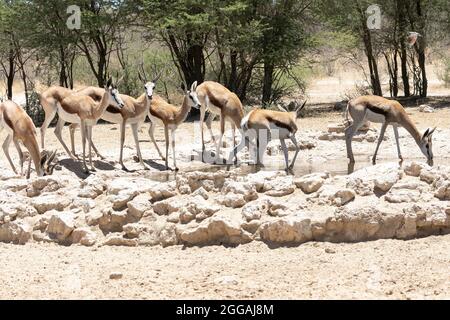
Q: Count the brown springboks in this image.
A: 7